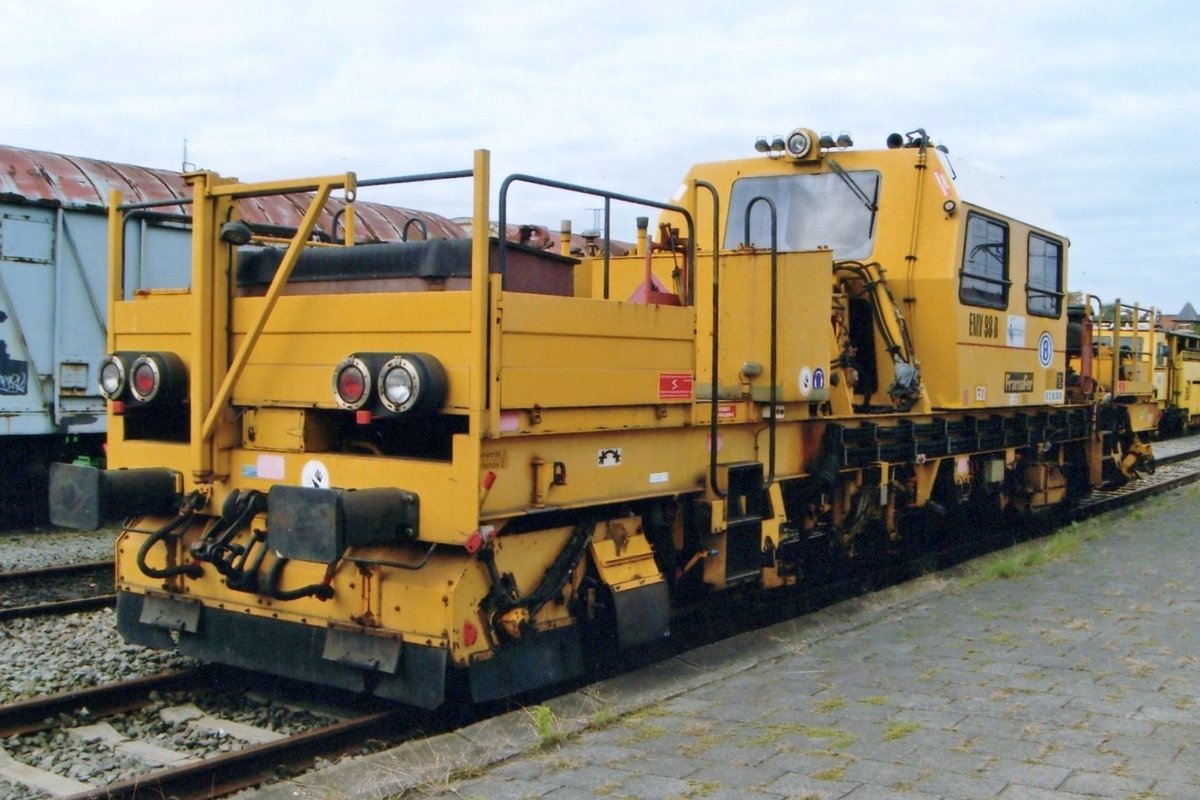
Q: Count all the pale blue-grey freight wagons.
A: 1